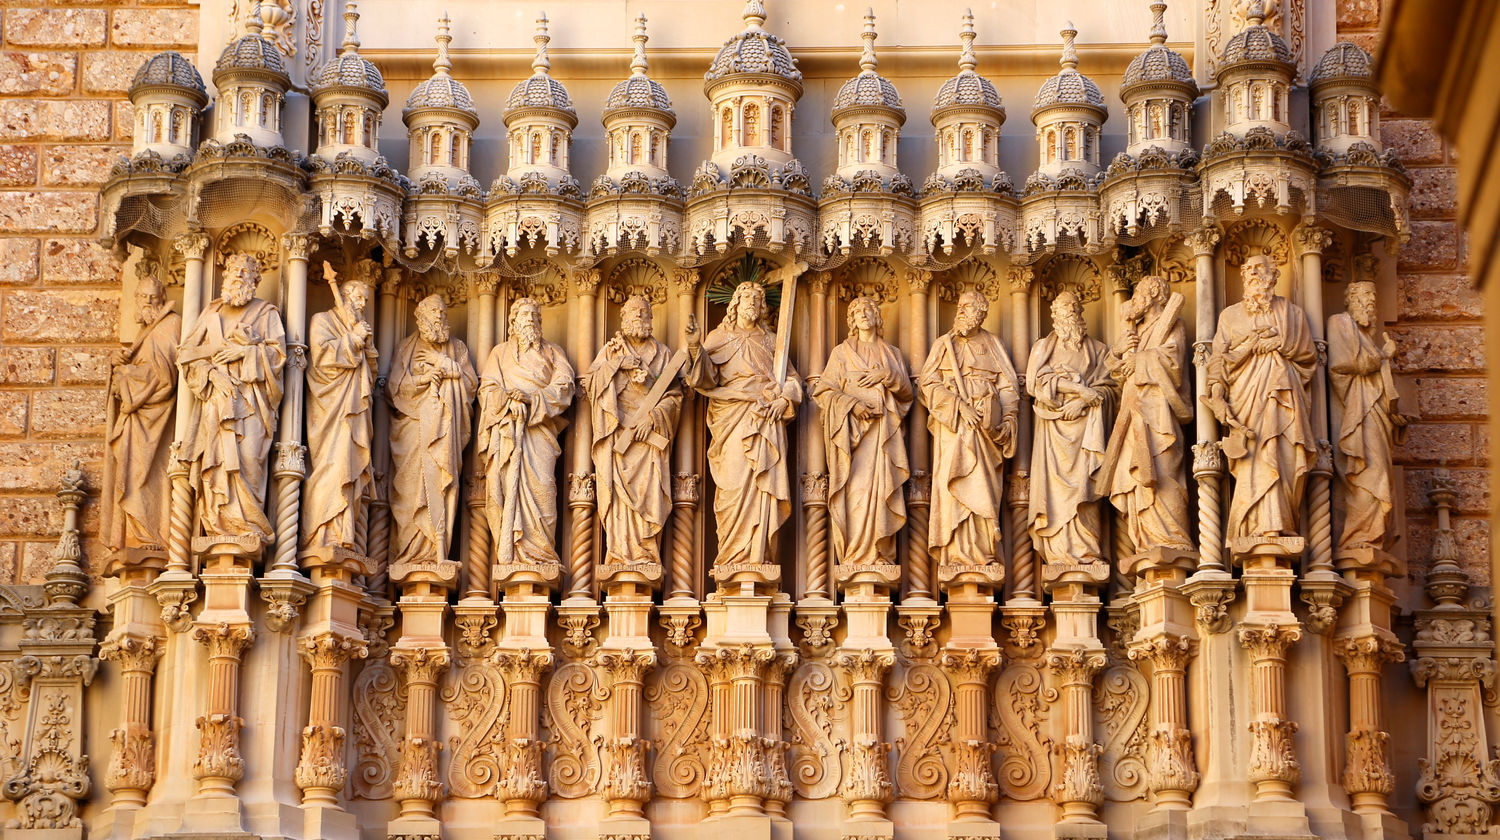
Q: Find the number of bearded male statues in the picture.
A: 12